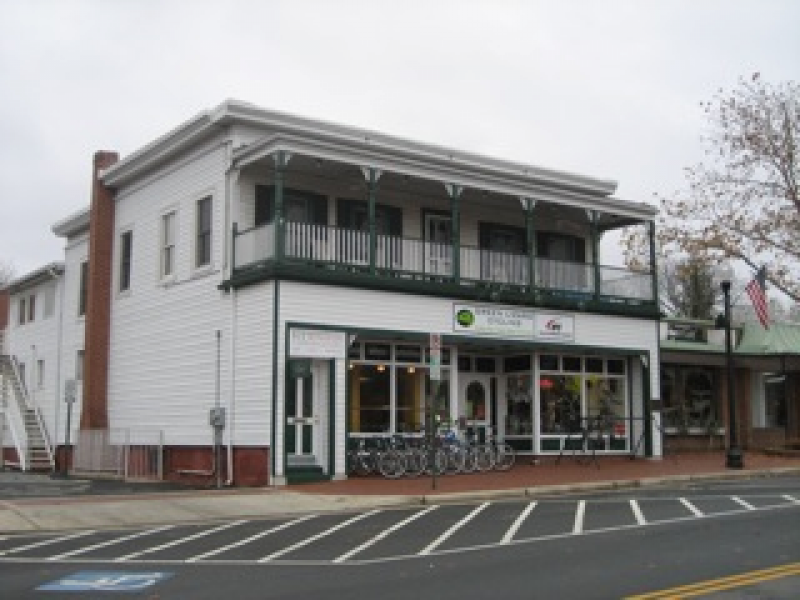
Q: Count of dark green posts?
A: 6